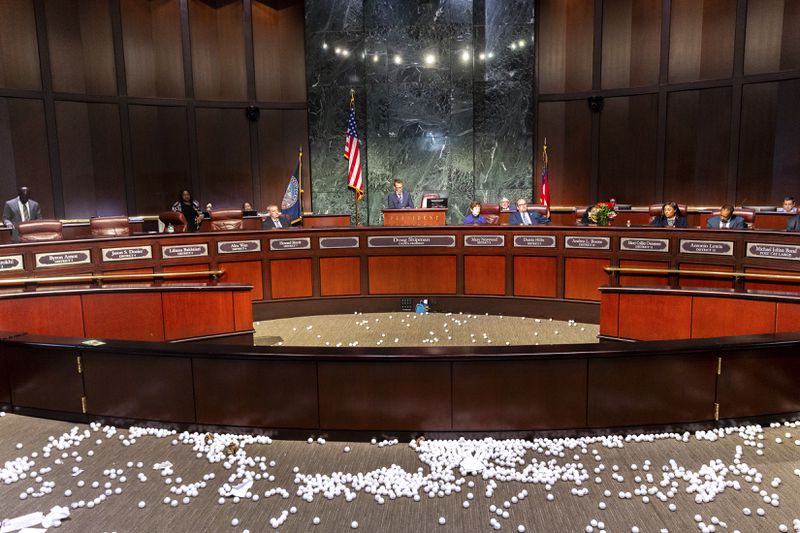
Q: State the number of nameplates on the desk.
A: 14